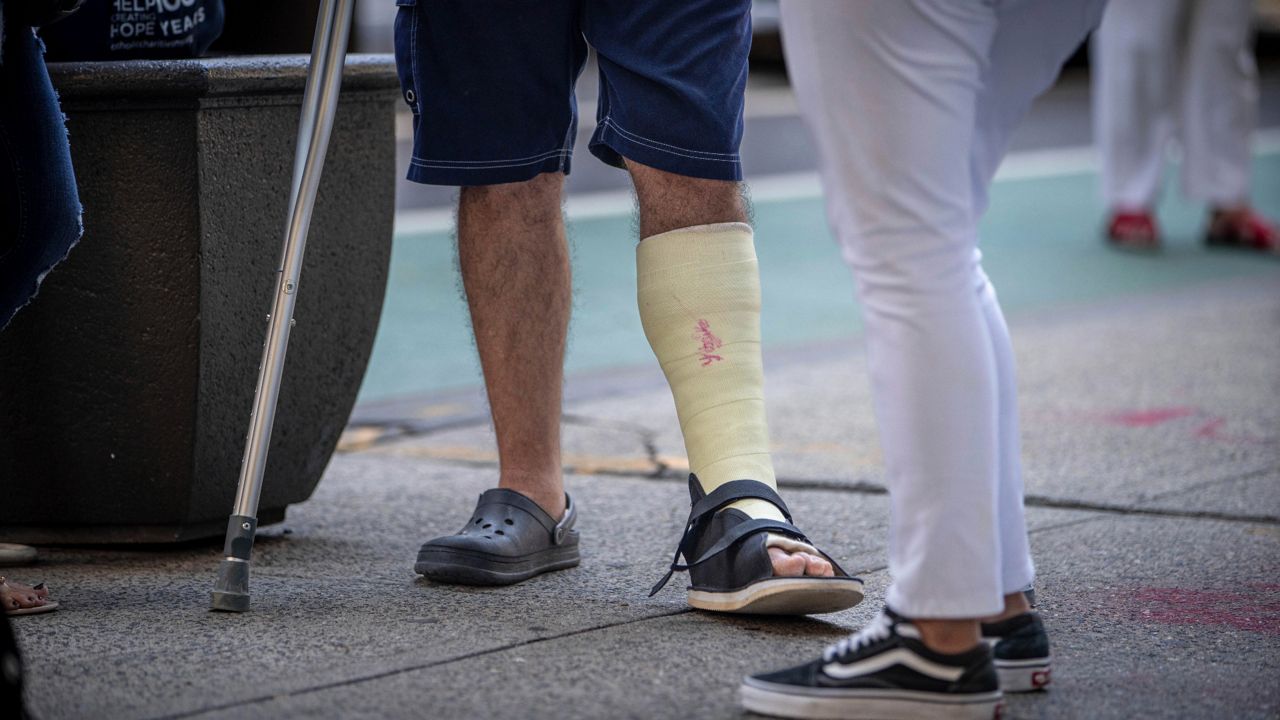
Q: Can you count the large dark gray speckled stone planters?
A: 1